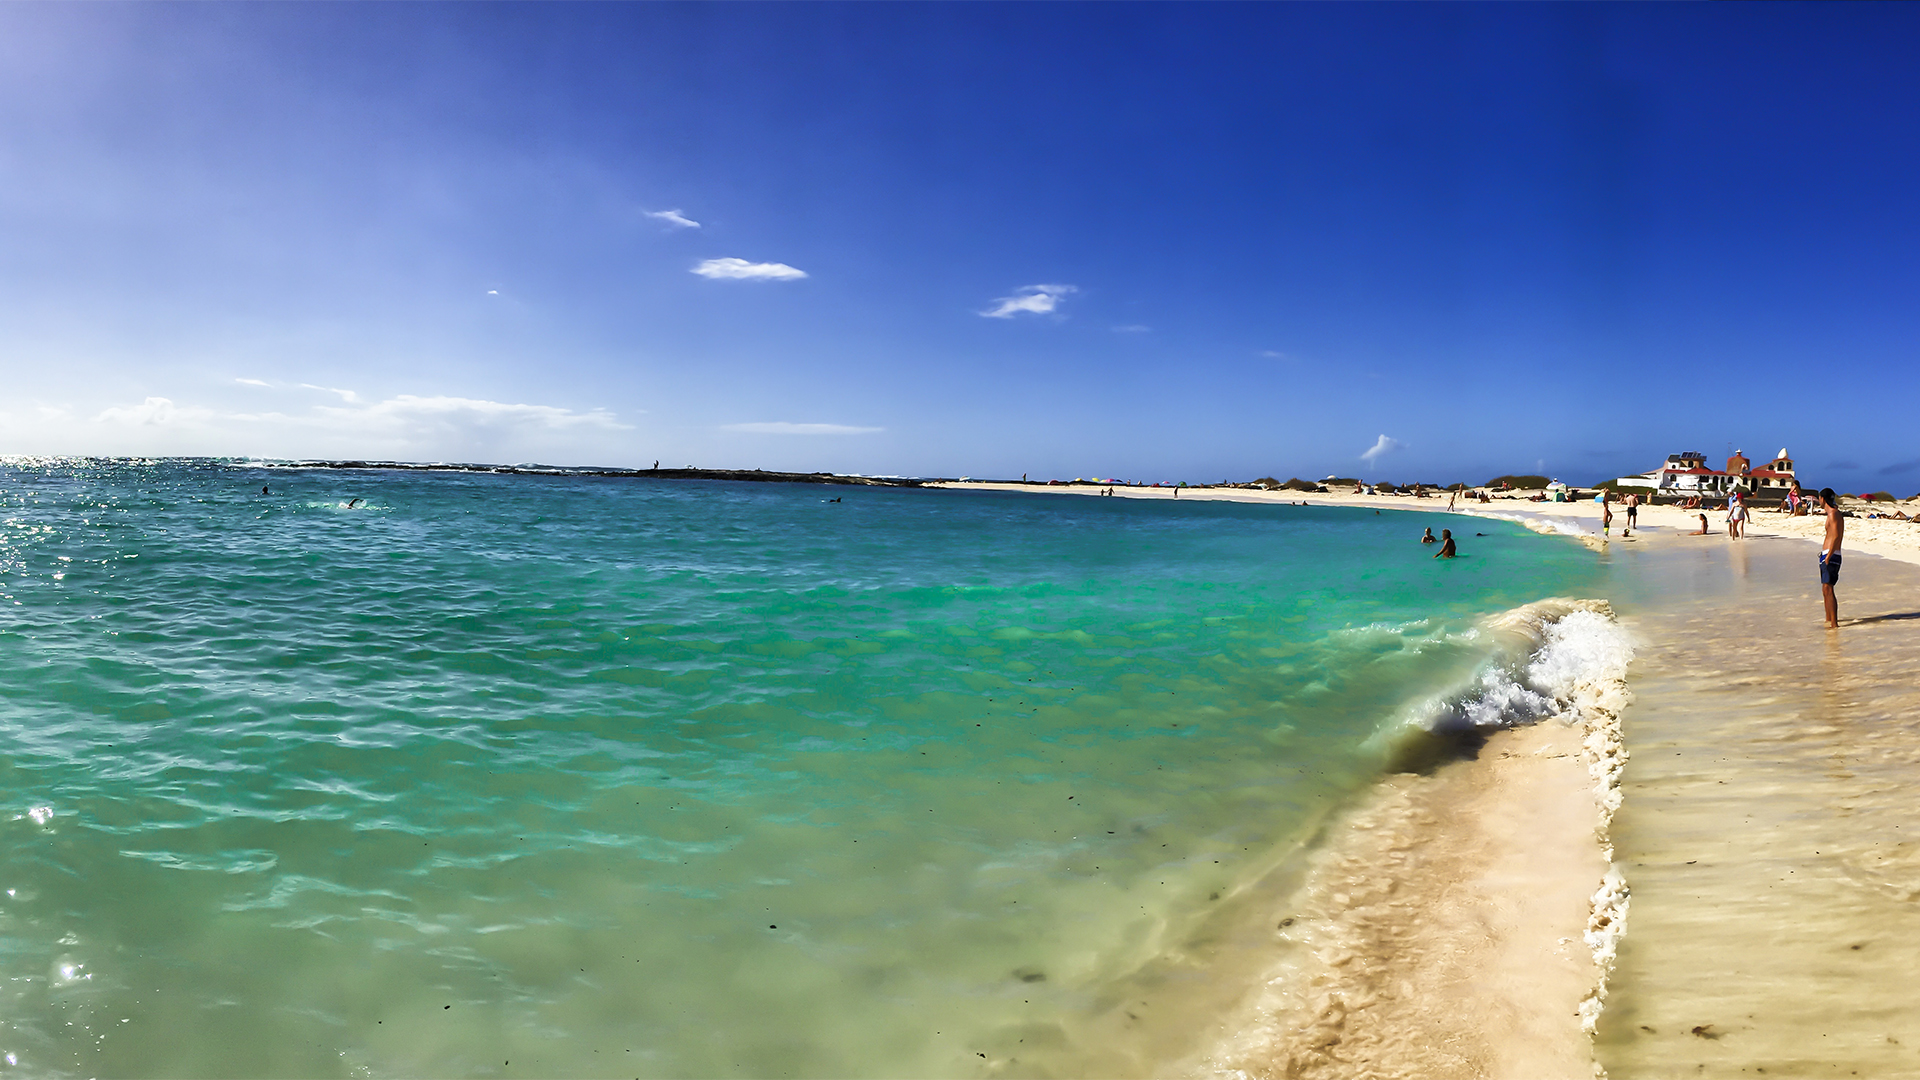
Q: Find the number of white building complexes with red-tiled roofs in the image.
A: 1